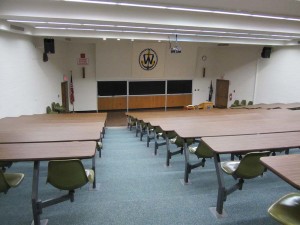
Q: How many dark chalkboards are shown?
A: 3